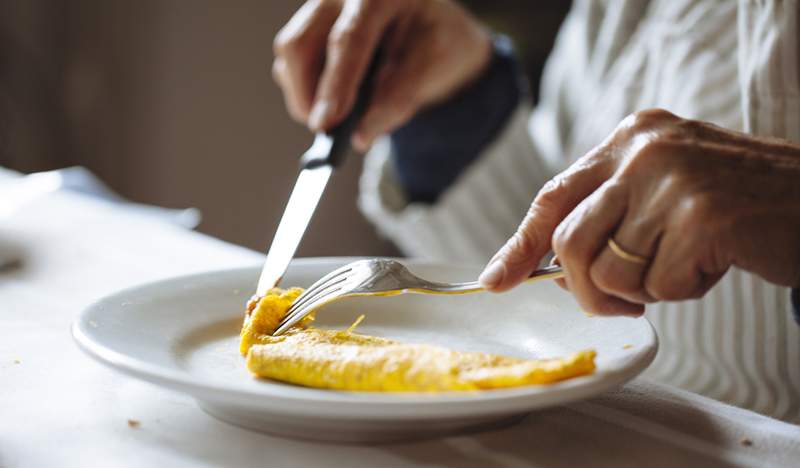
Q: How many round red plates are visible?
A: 0